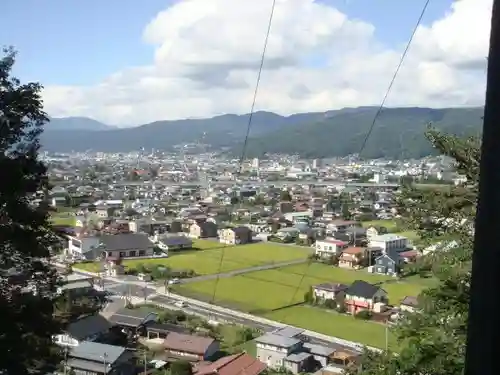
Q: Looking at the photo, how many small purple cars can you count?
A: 0